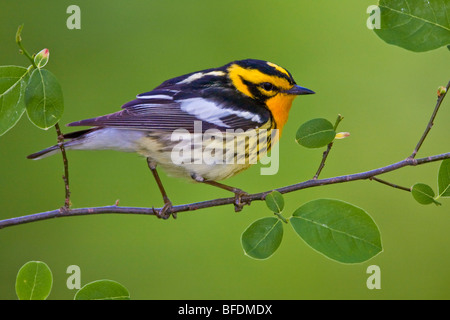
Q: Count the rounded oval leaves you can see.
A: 11